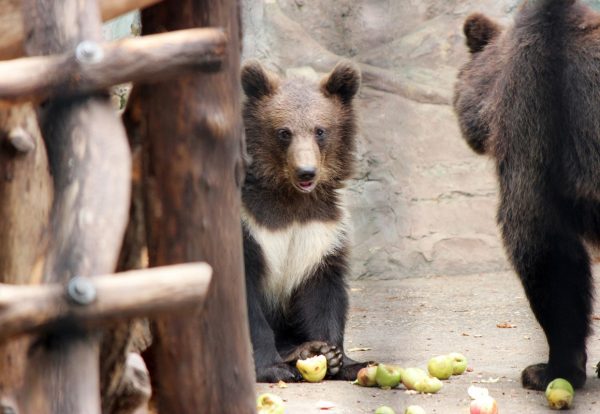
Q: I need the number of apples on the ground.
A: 12